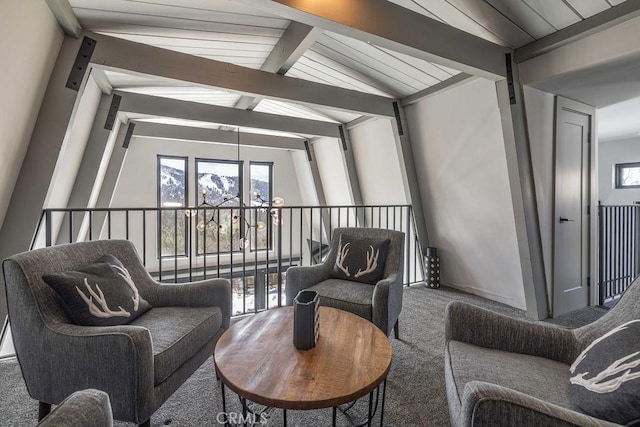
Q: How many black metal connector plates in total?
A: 7